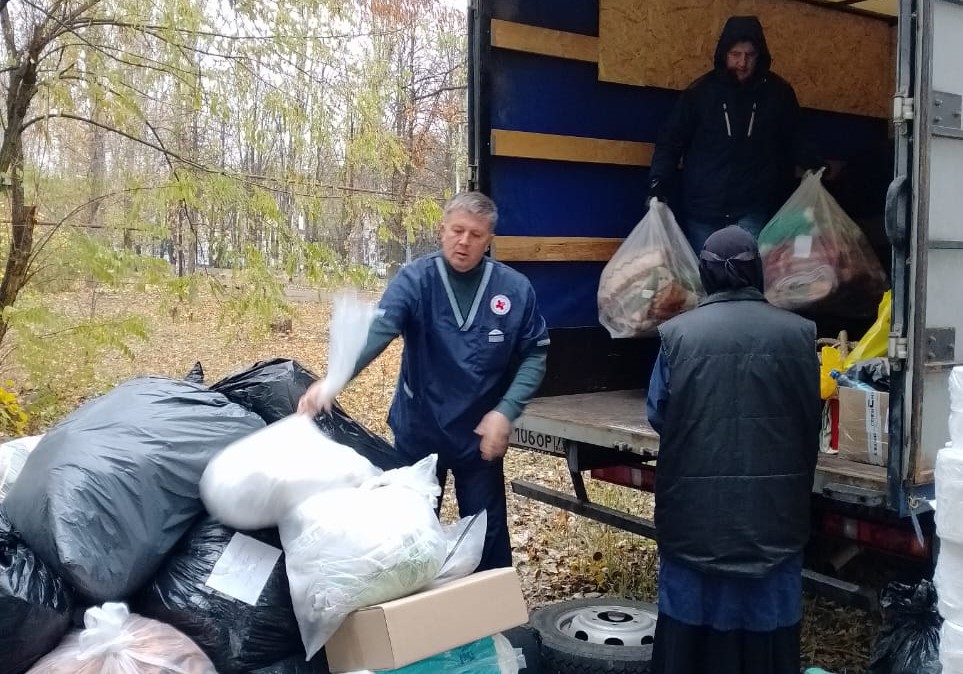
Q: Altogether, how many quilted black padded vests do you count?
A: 1